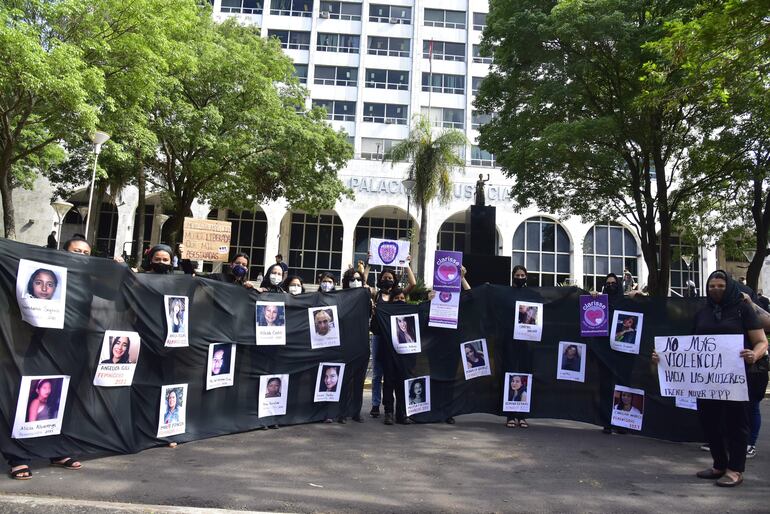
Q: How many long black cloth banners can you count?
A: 2